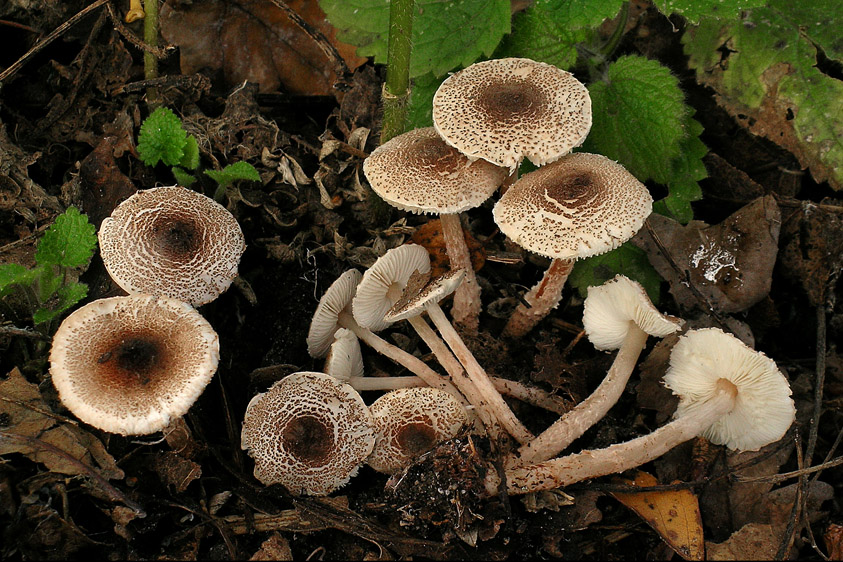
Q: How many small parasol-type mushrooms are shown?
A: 13